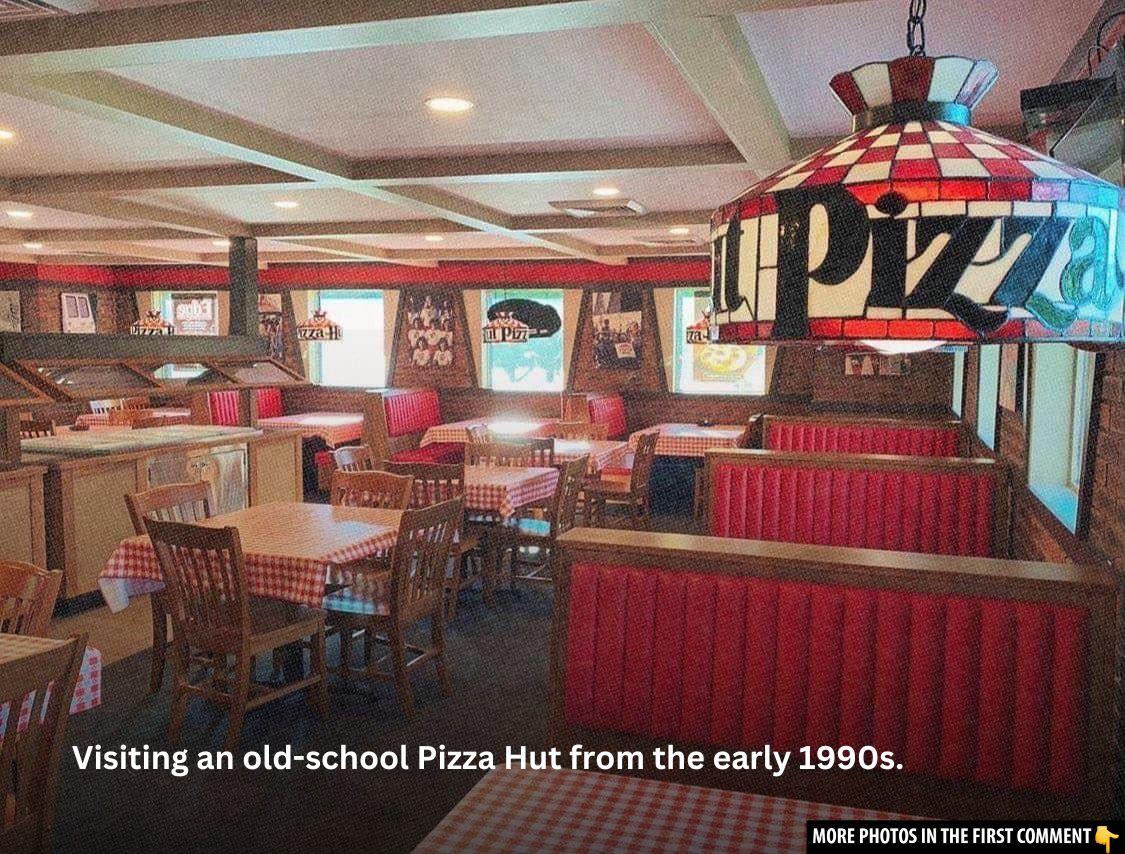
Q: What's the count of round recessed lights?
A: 9